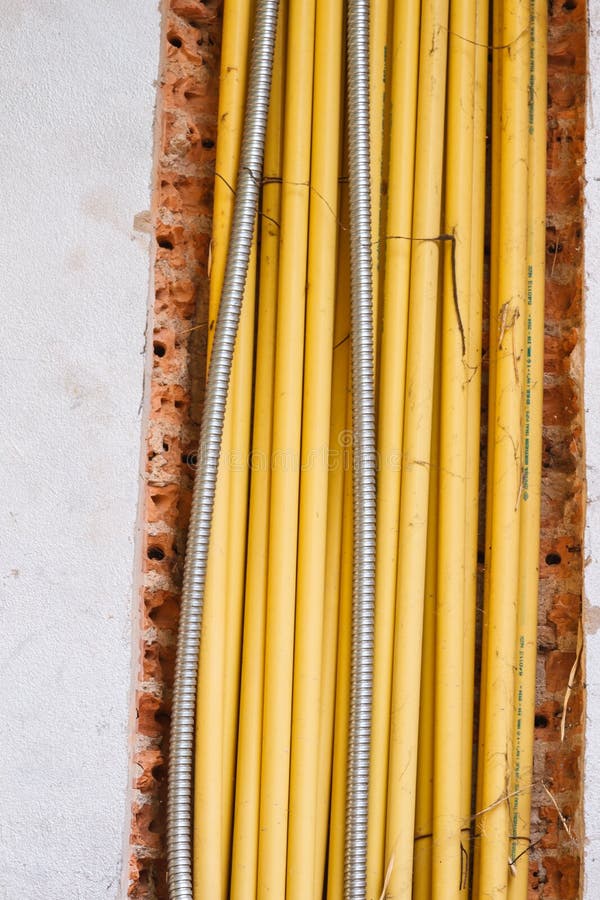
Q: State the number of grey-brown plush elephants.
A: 0